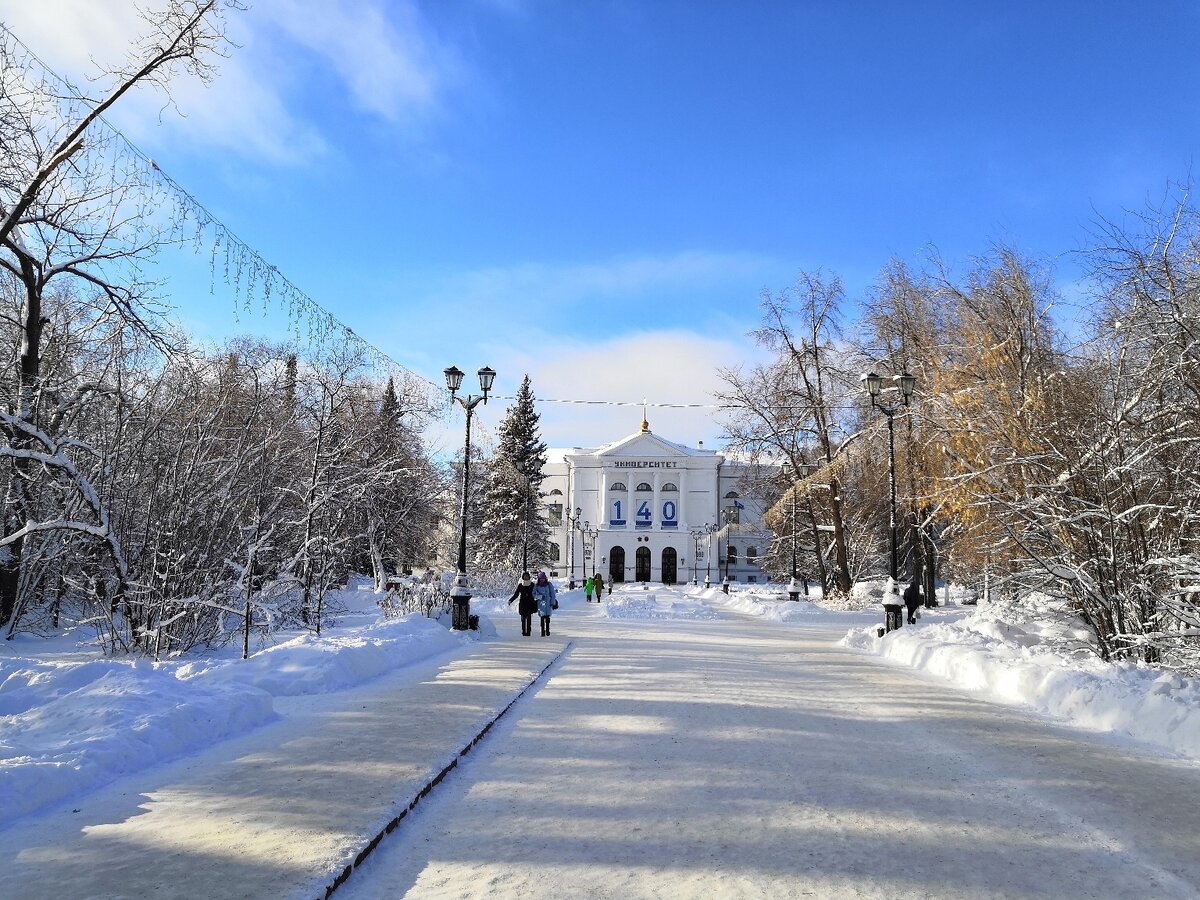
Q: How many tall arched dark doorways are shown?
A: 3